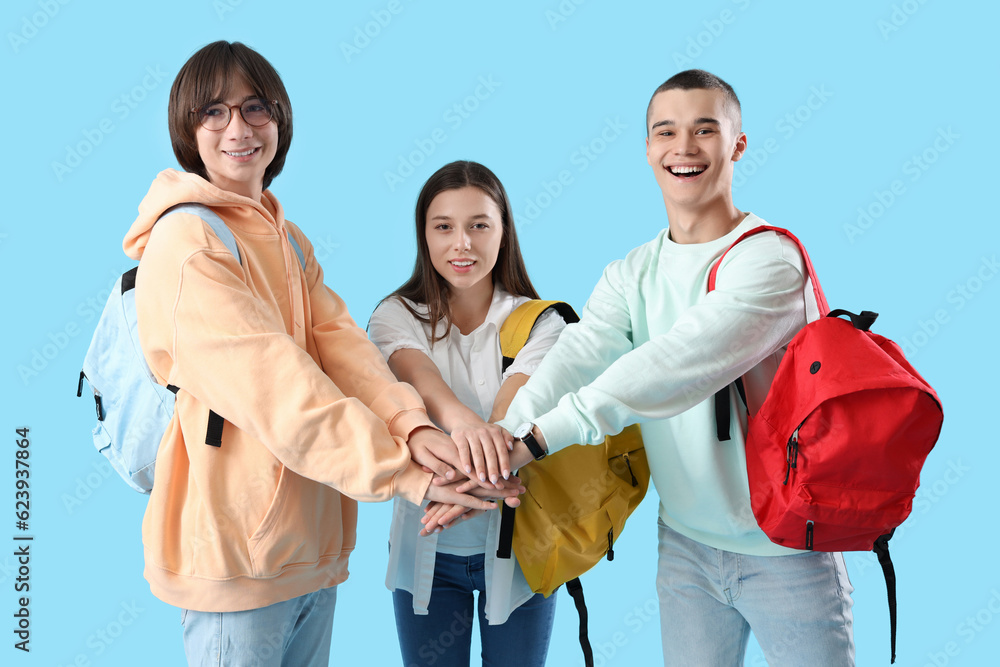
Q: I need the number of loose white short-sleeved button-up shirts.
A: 1